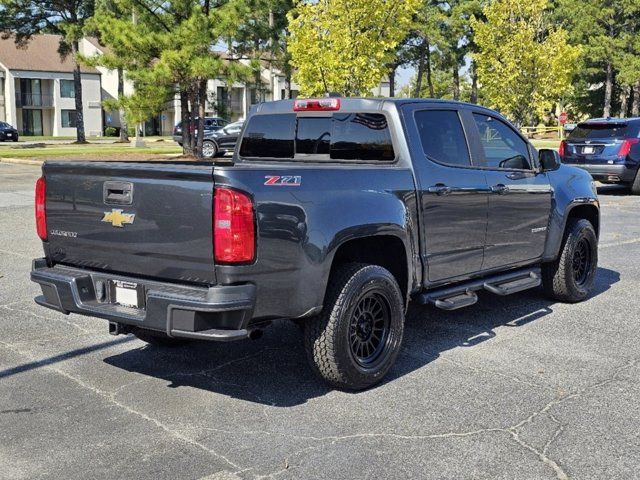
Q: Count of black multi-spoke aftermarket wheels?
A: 2